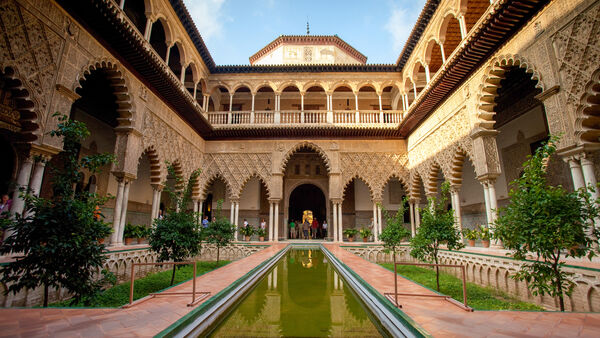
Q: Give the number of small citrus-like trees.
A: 6